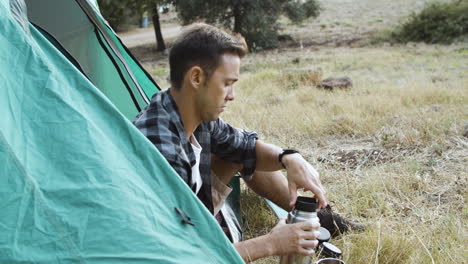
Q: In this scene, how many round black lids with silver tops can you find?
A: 2